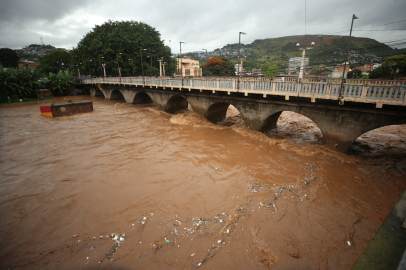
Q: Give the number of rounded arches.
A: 7